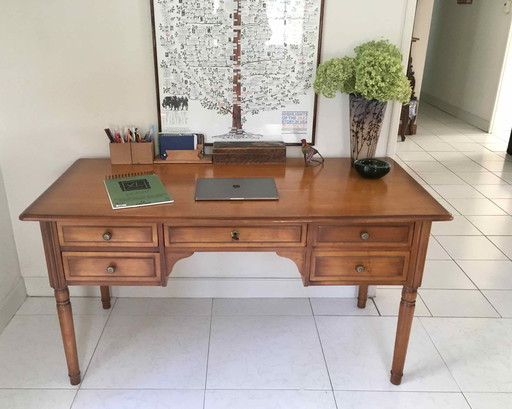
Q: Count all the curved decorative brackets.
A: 2